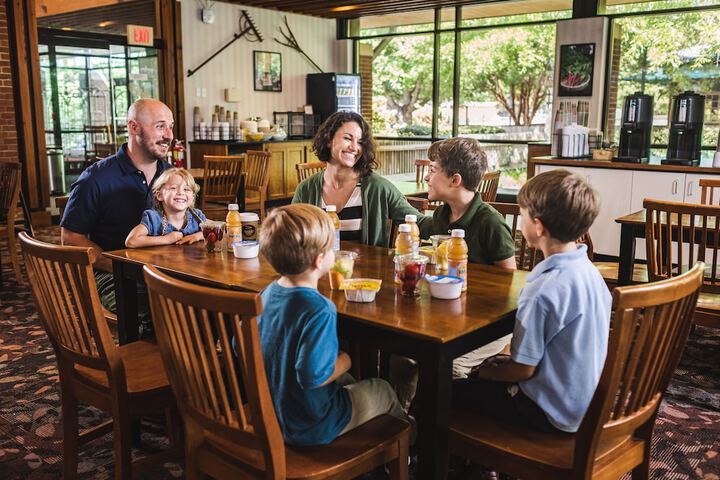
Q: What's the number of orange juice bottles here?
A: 5